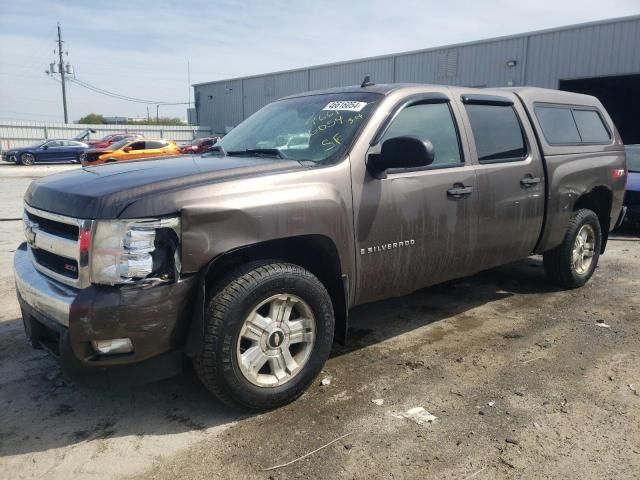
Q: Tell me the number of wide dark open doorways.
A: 1